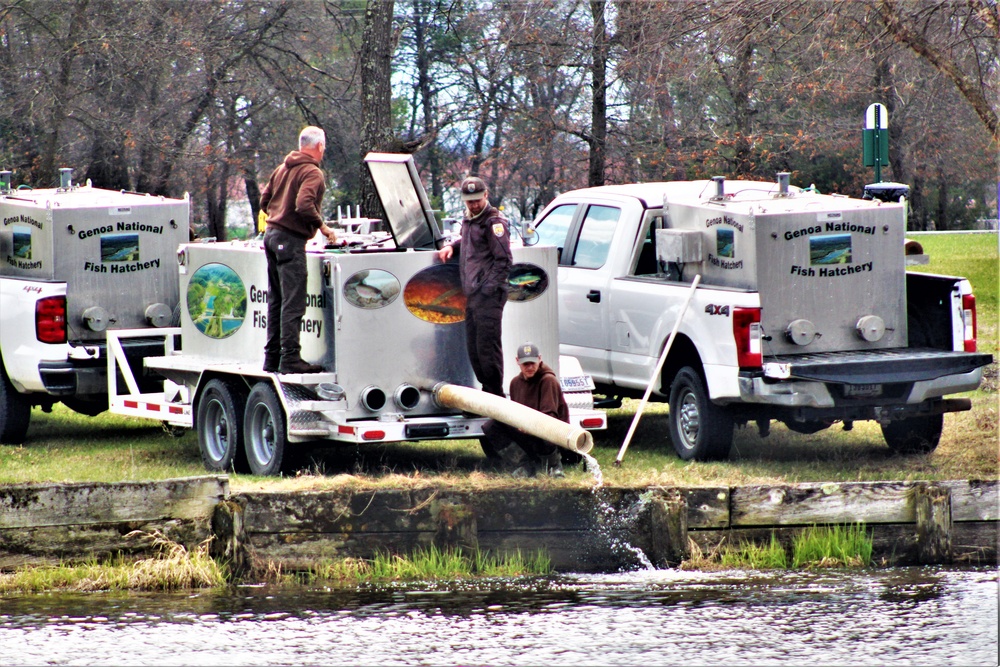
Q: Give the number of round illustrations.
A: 4